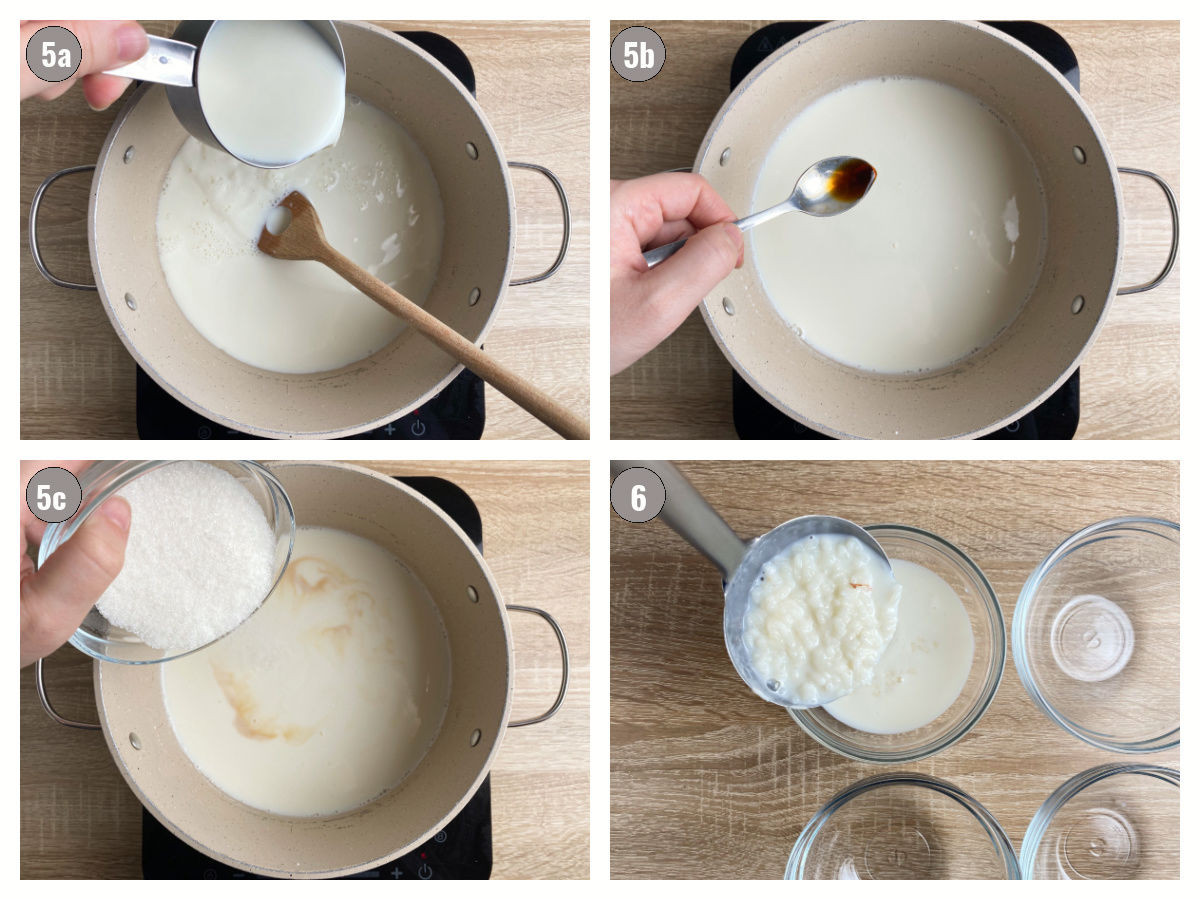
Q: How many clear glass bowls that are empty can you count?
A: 3